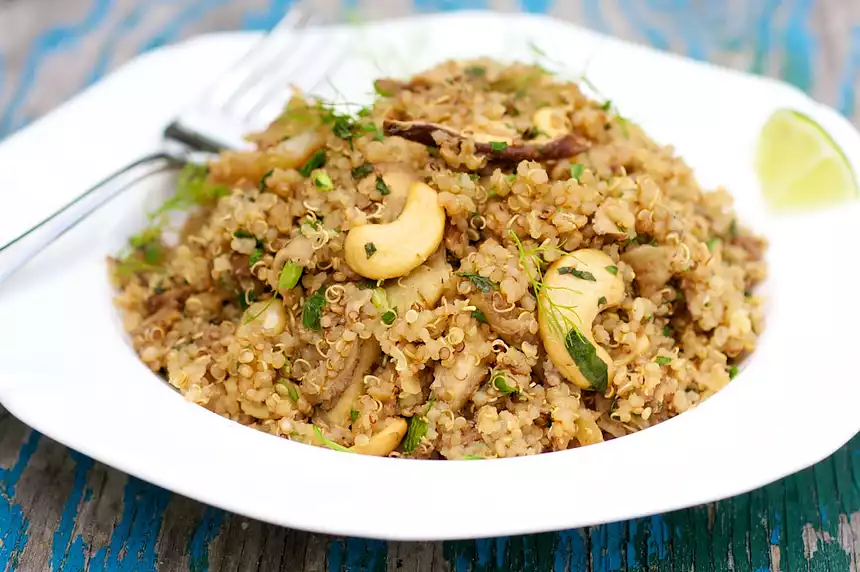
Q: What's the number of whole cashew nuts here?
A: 2